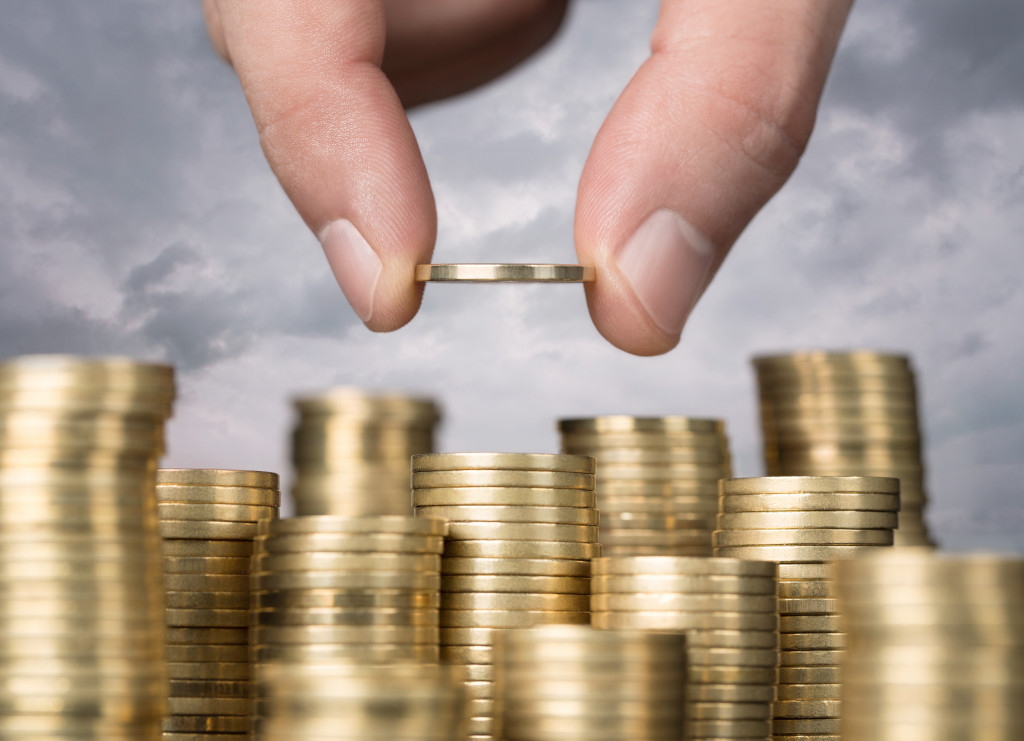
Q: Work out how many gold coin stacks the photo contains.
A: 12